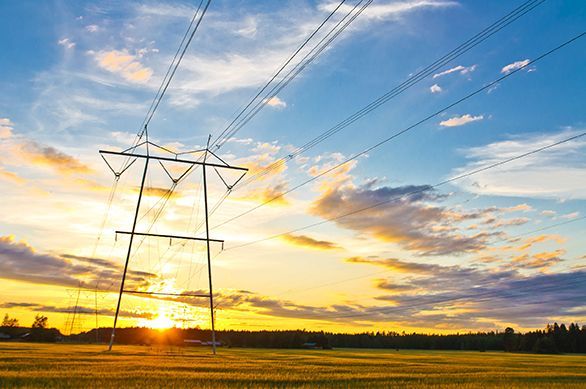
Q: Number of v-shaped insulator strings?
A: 3